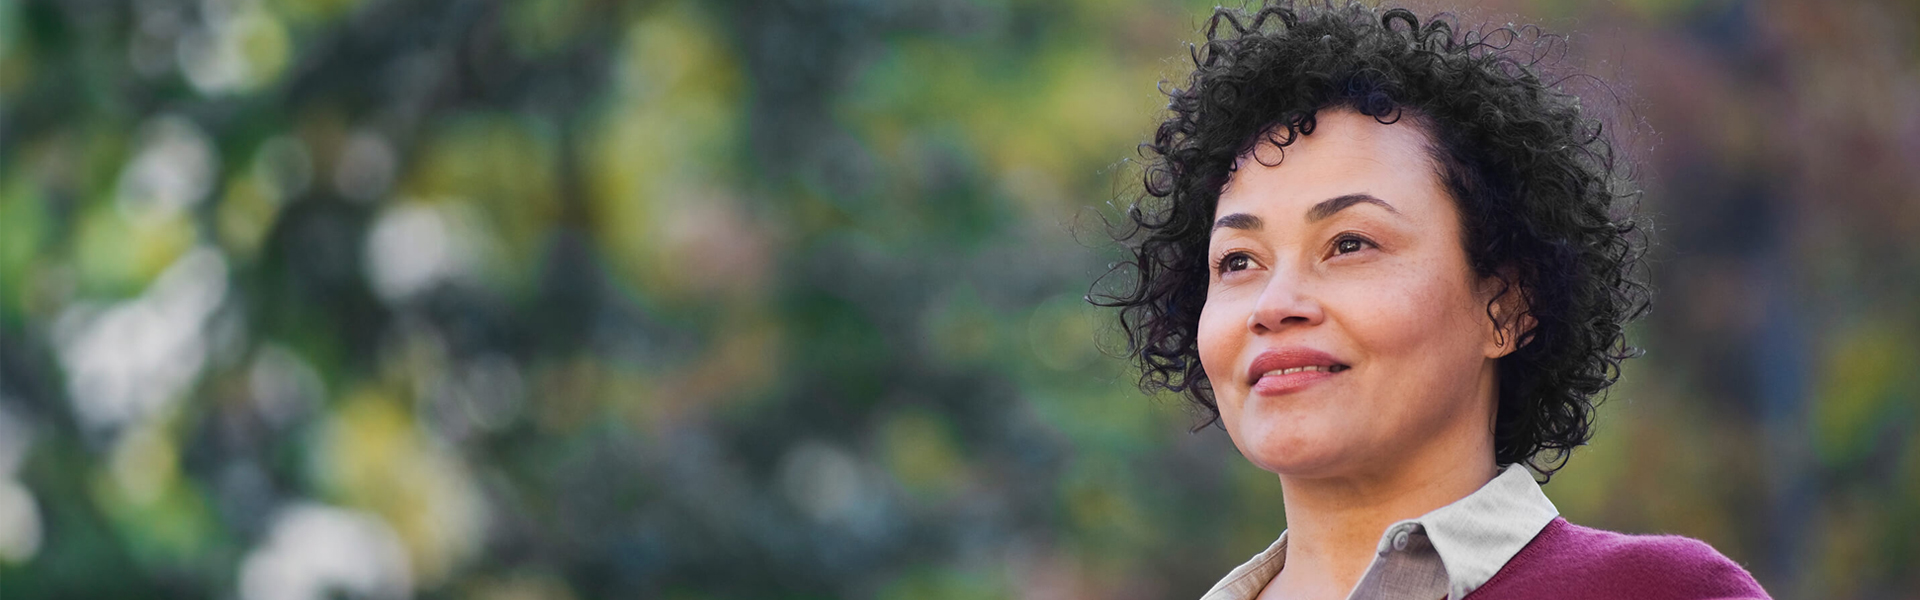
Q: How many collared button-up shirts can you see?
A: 1